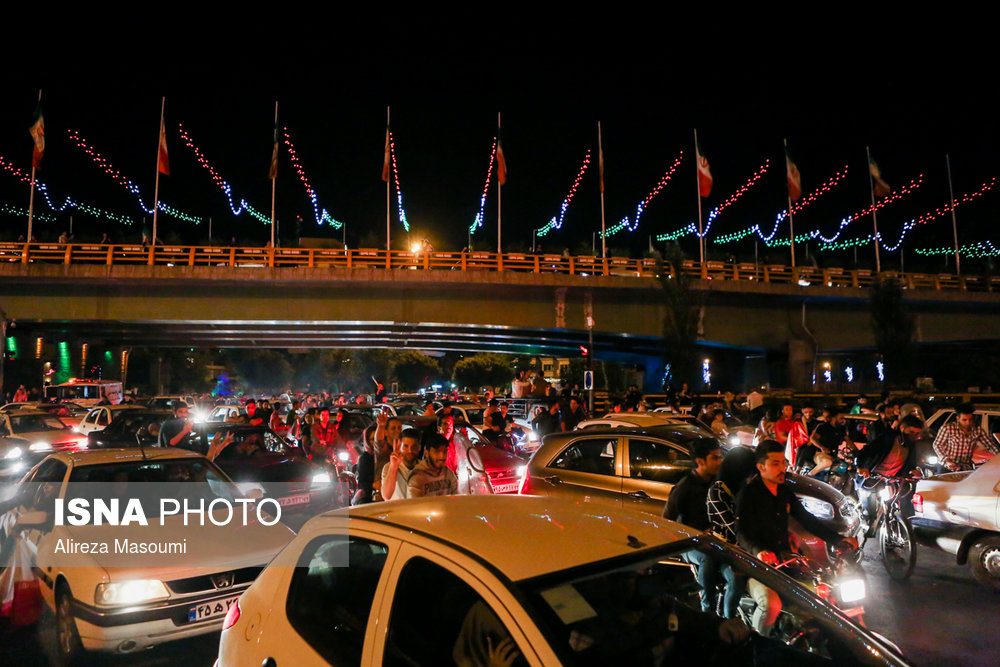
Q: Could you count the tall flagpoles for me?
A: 10